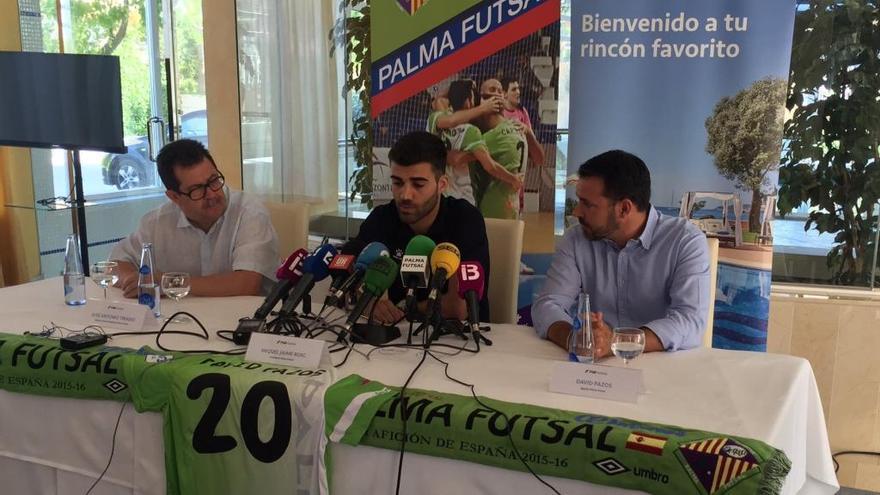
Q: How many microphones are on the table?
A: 8